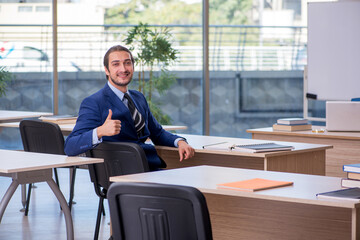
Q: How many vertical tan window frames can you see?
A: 2